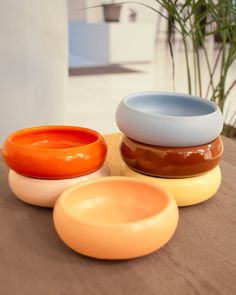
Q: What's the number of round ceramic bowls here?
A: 6